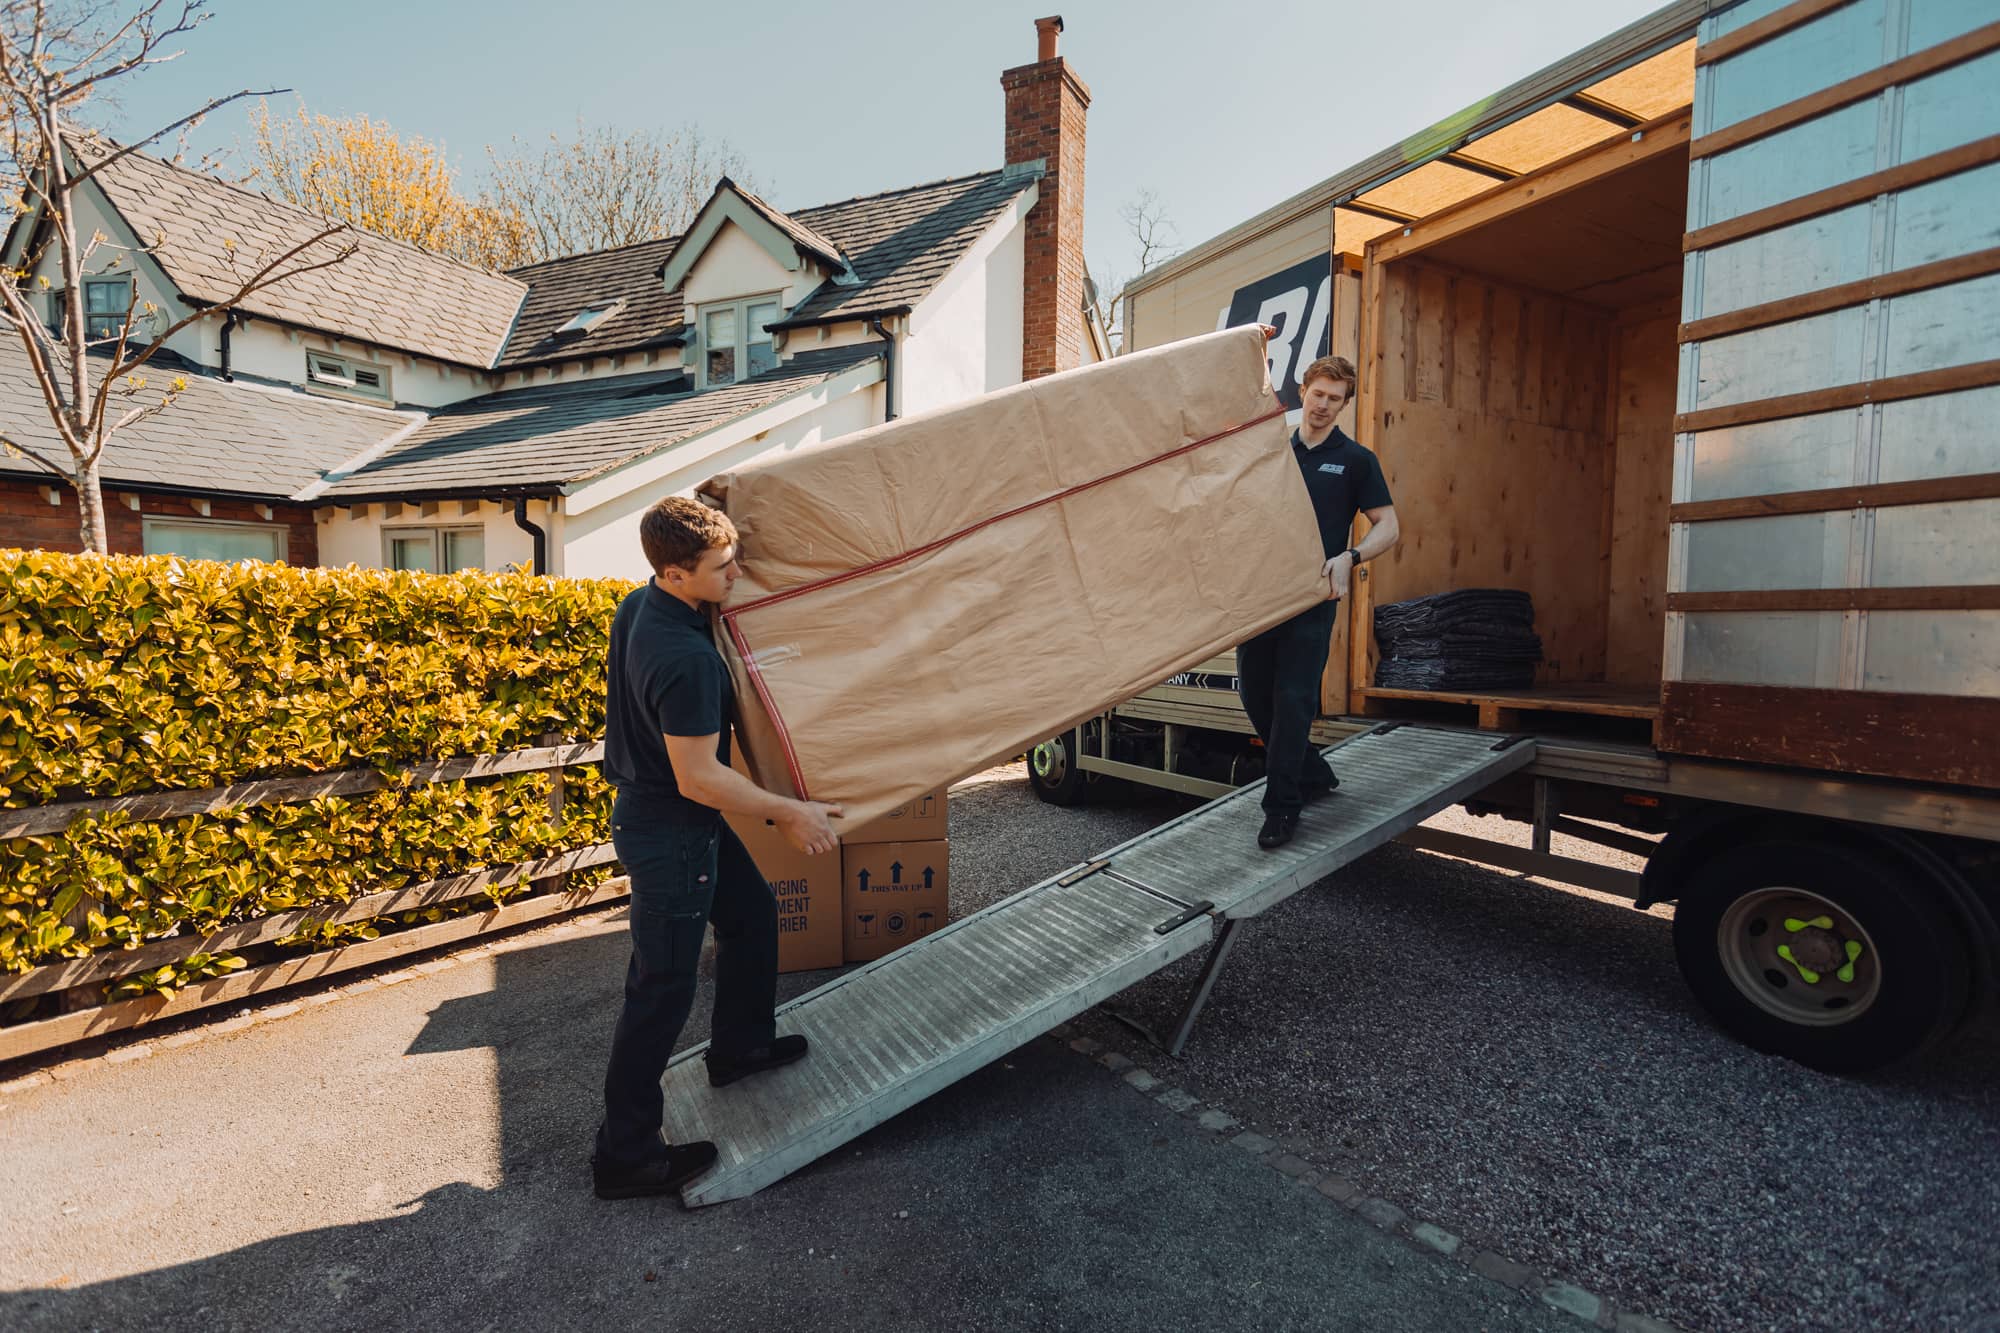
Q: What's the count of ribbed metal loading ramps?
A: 1